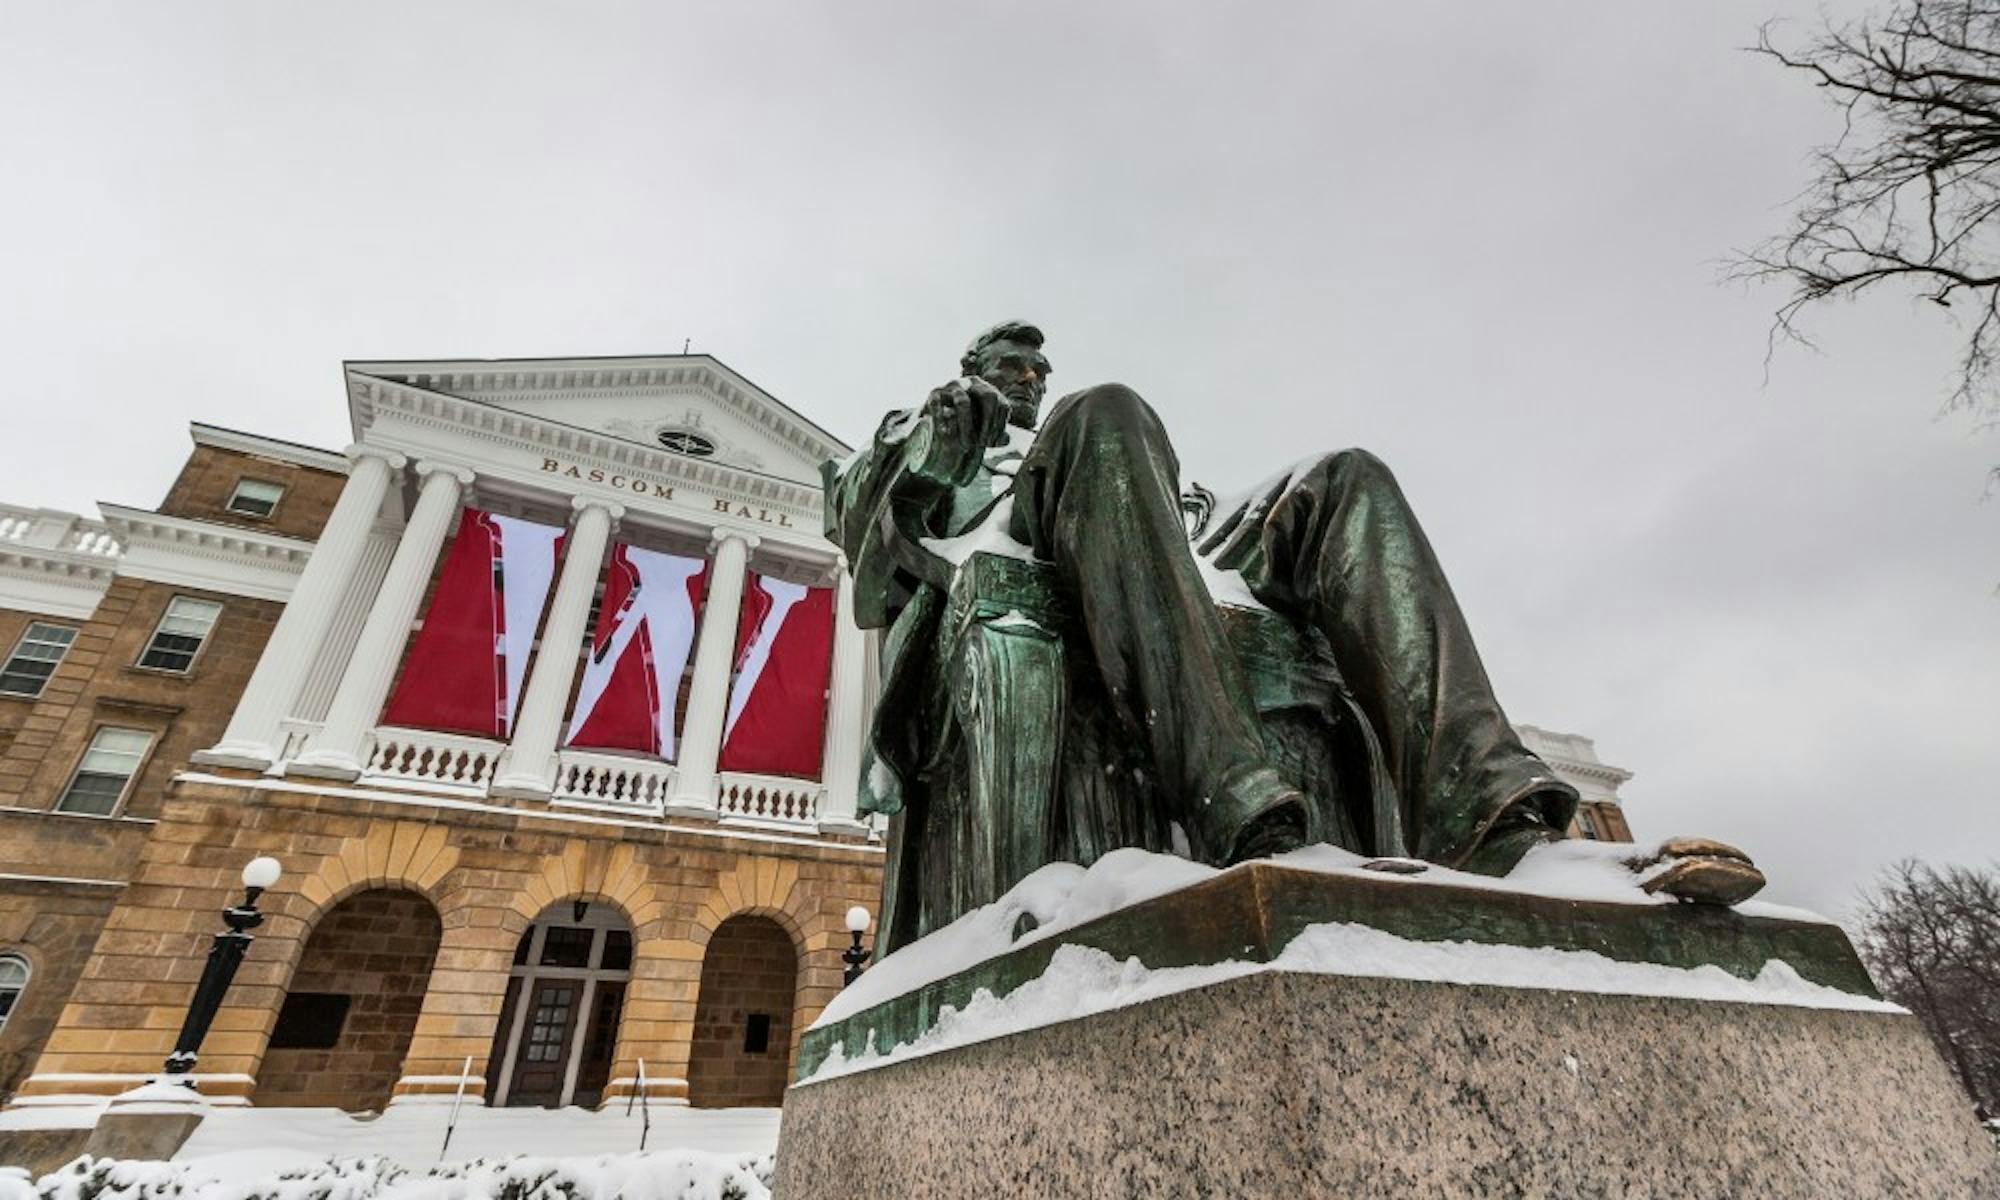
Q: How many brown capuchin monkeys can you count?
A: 0